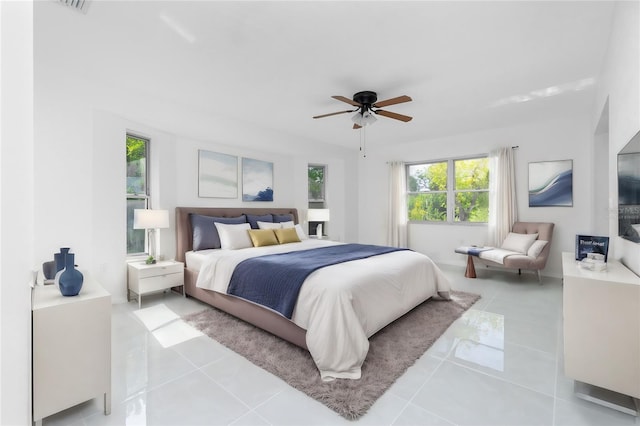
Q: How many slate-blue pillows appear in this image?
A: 3